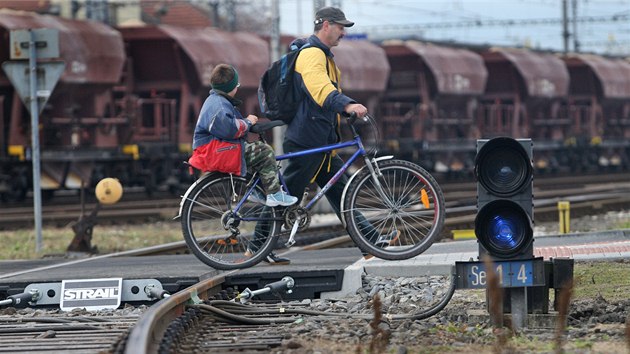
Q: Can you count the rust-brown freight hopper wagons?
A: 6